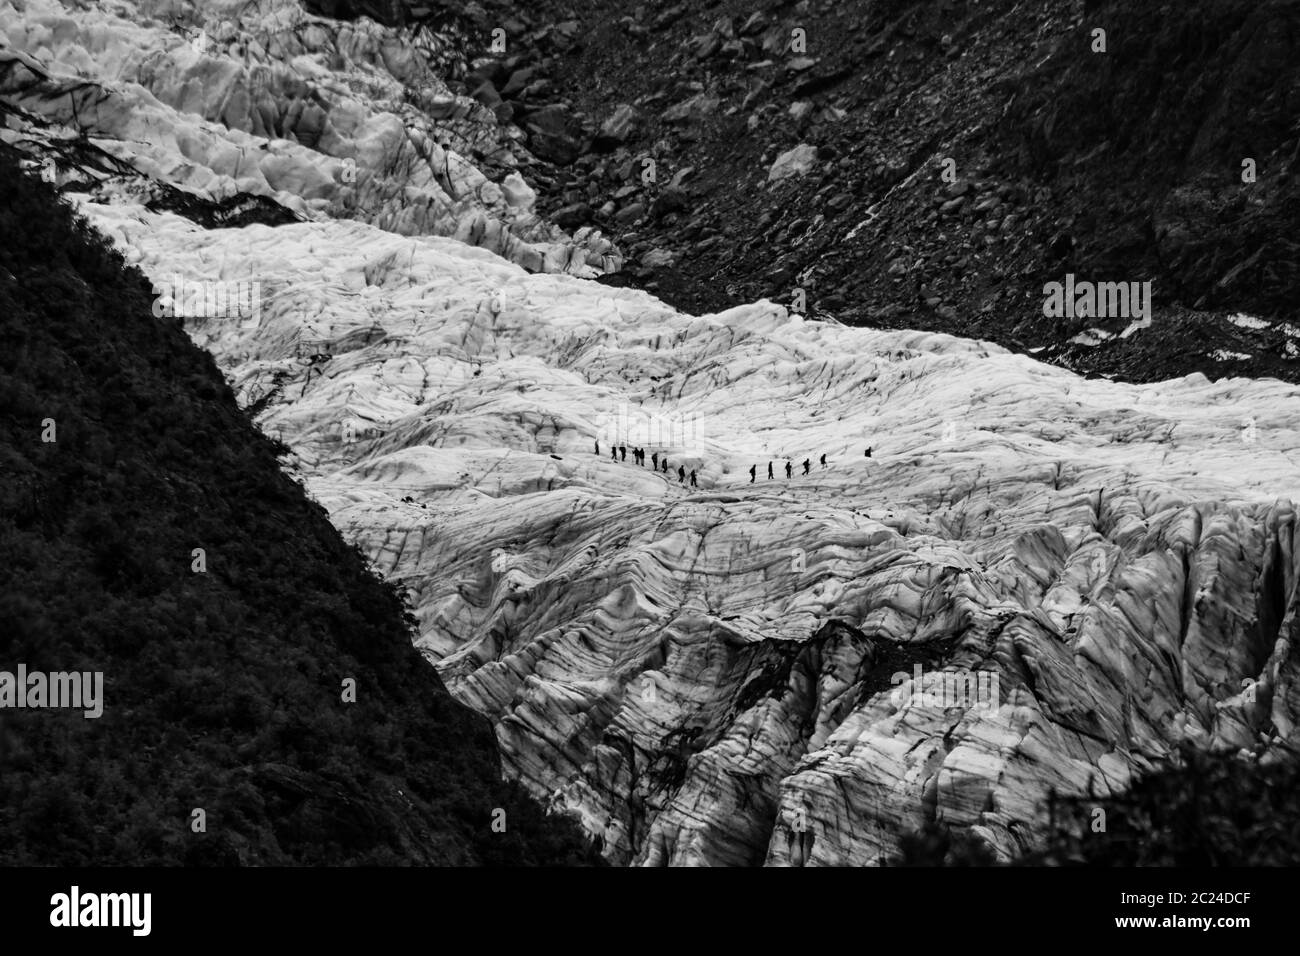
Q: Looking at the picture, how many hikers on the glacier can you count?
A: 15